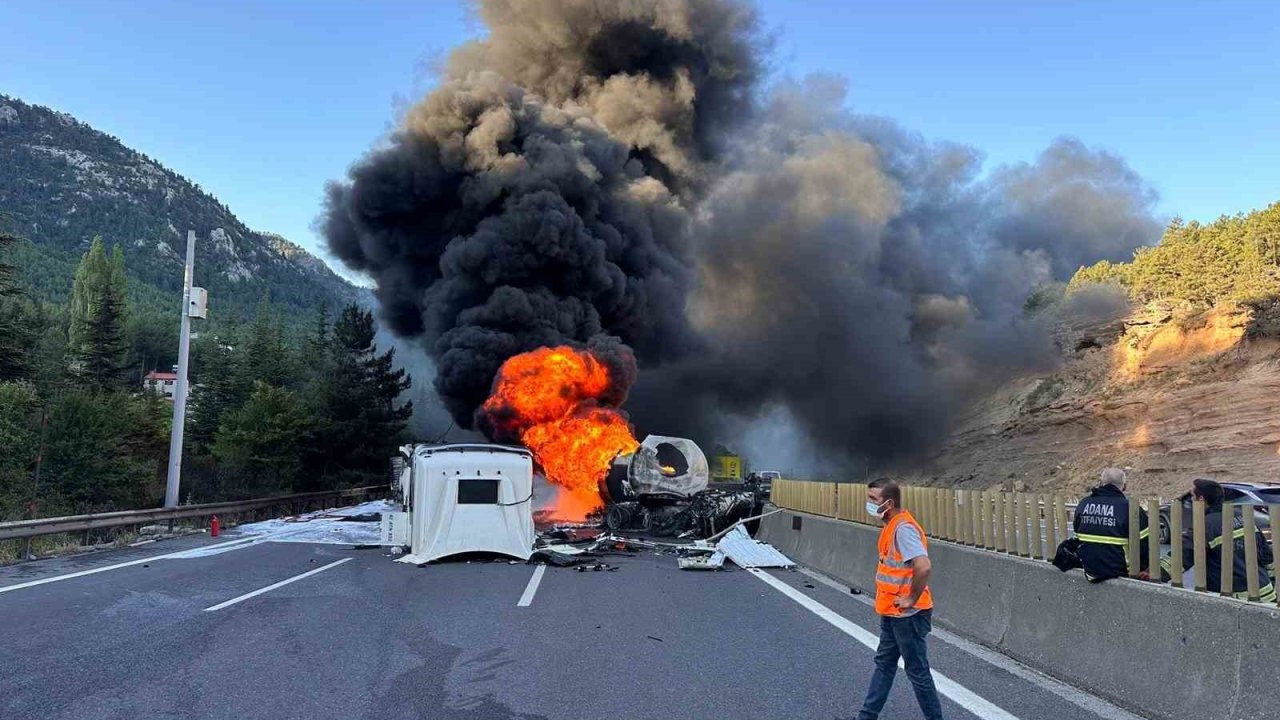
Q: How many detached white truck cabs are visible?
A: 1